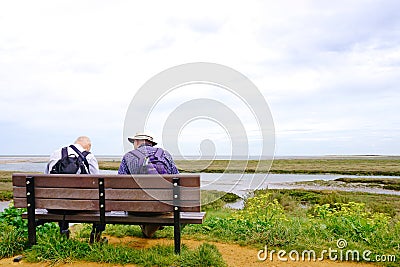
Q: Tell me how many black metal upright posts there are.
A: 3